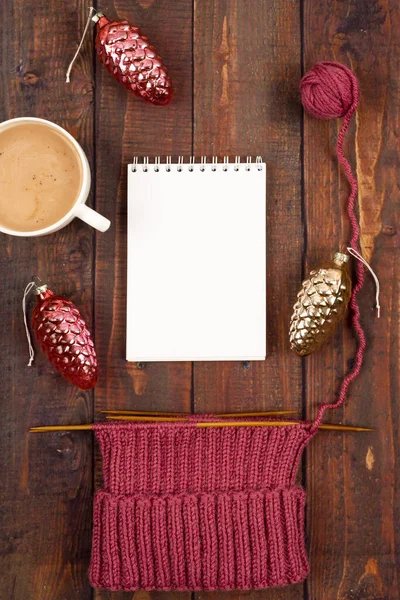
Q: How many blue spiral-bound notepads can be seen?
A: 0